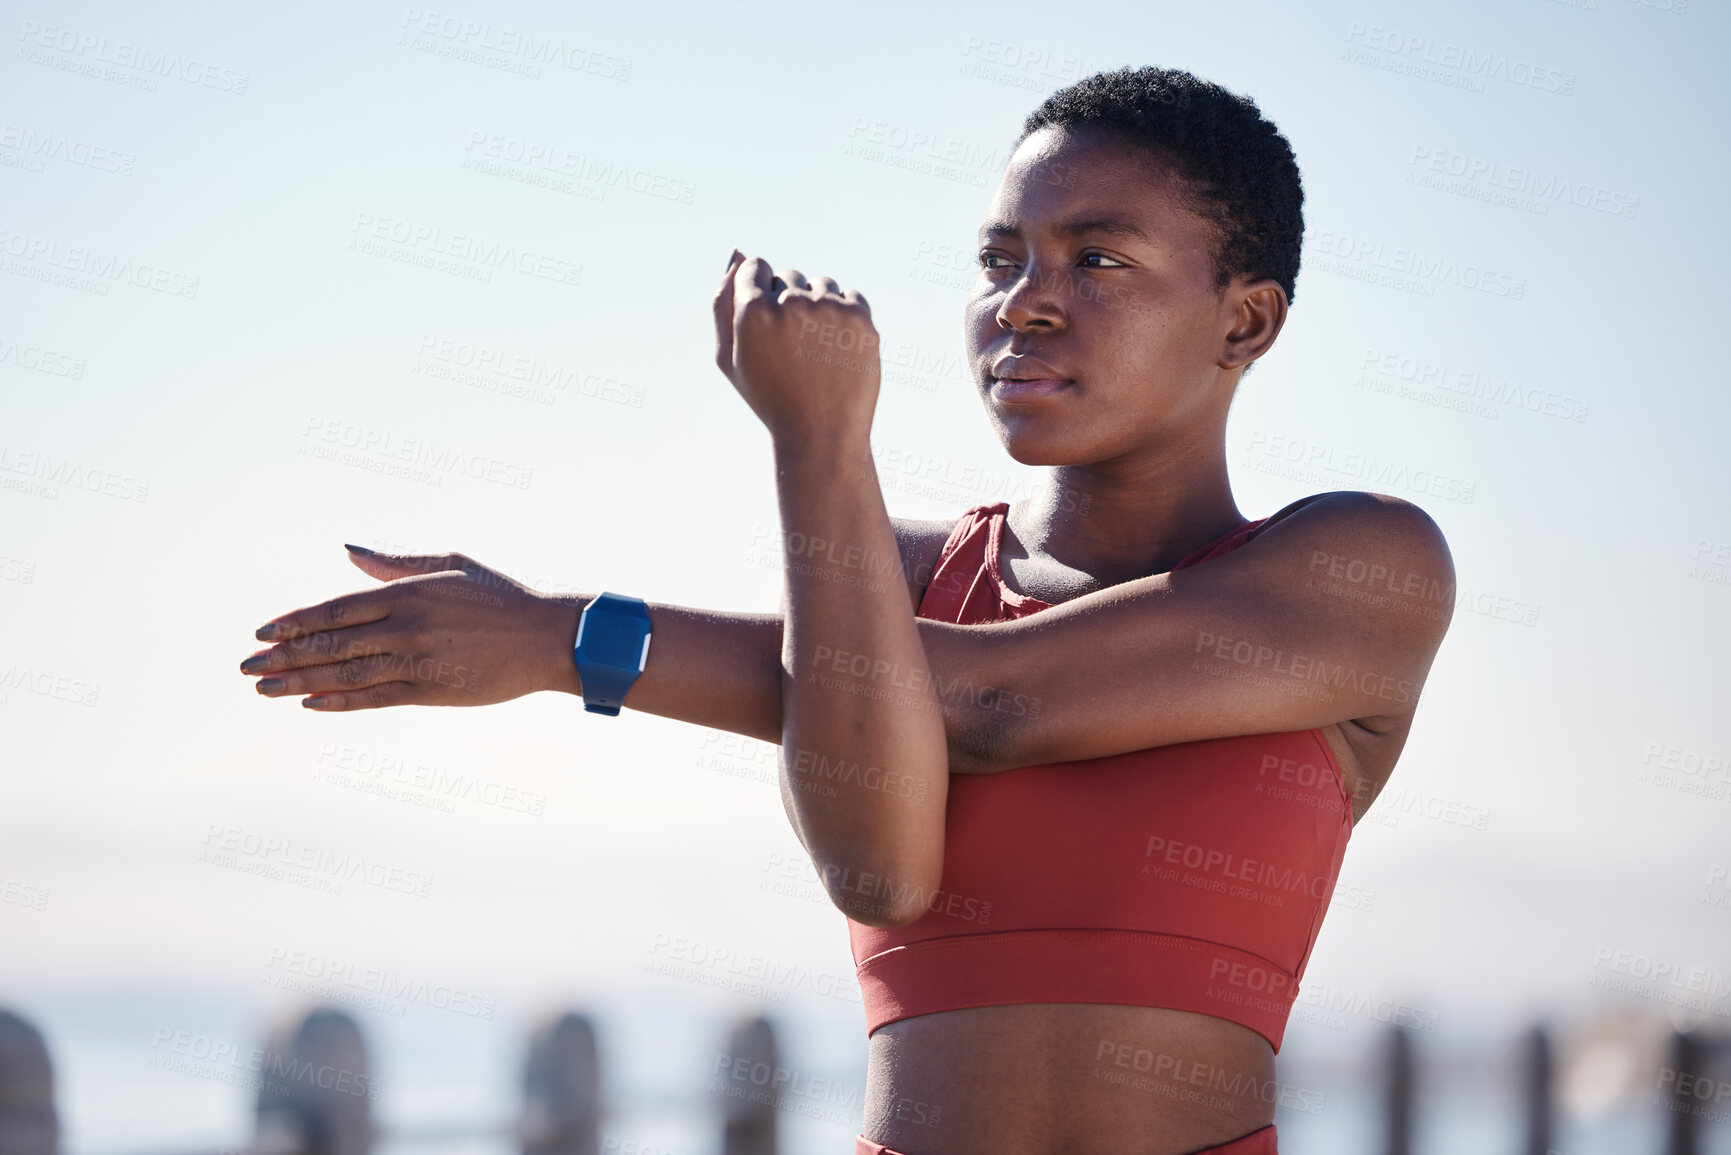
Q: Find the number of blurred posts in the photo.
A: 7